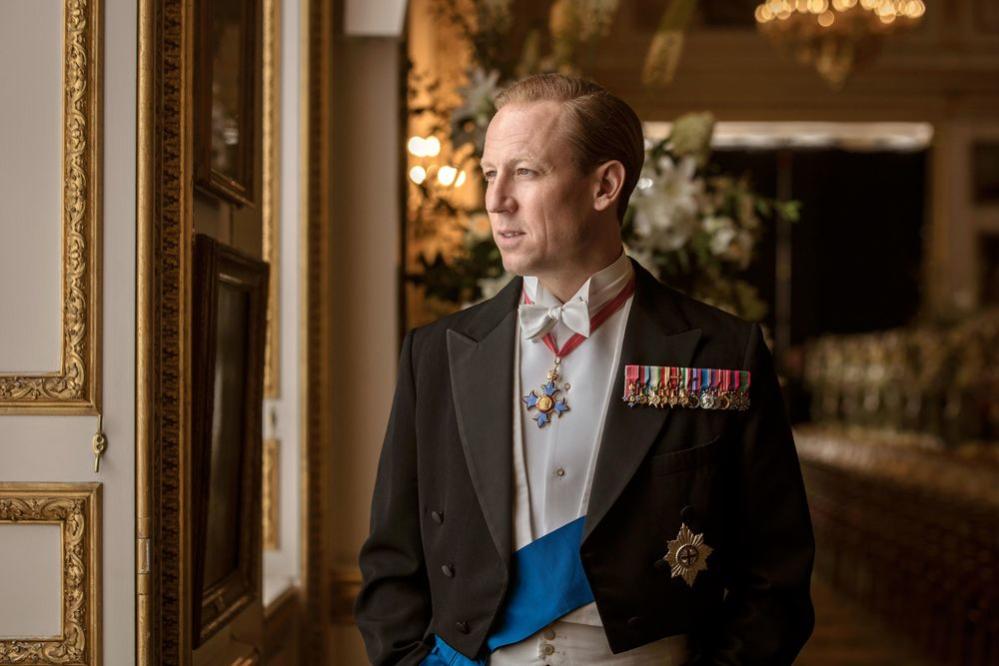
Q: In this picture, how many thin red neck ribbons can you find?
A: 1